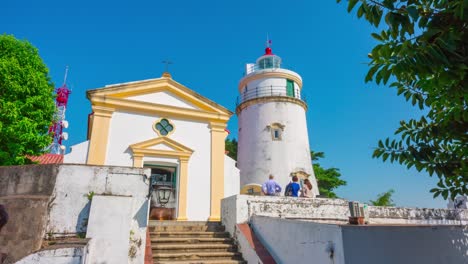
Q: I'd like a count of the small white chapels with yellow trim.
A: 1